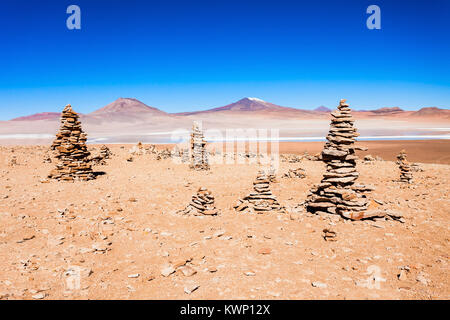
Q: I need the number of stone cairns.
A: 6